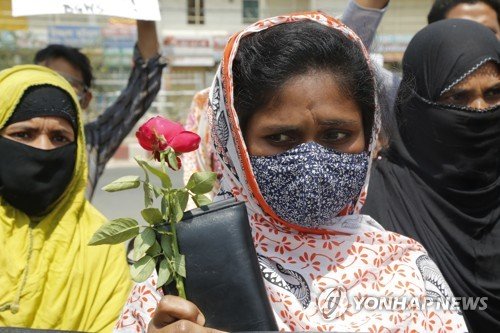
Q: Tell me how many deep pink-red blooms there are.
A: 1